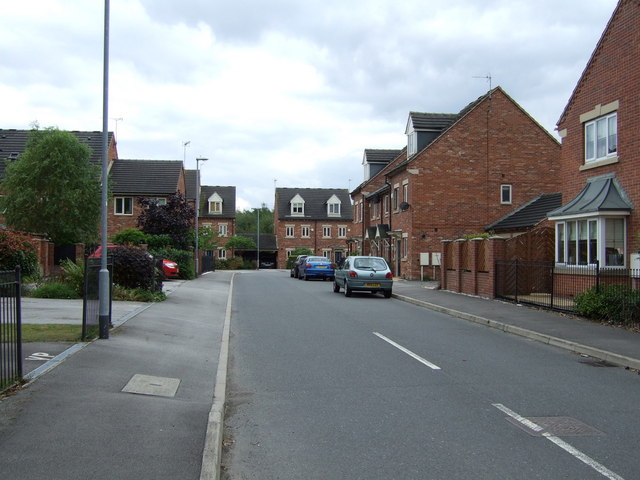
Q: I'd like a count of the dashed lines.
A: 2